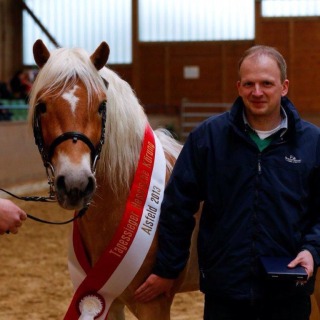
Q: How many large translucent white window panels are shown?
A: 3